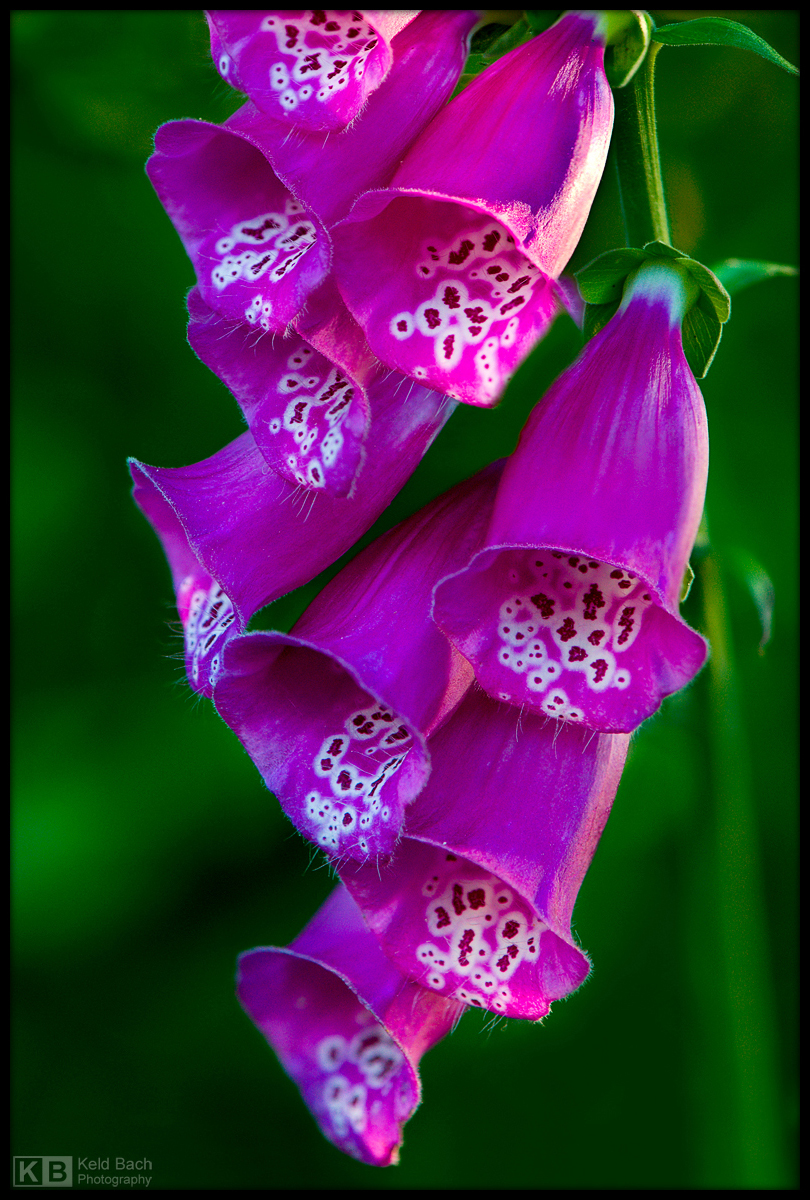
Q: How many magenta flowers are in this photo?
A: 9